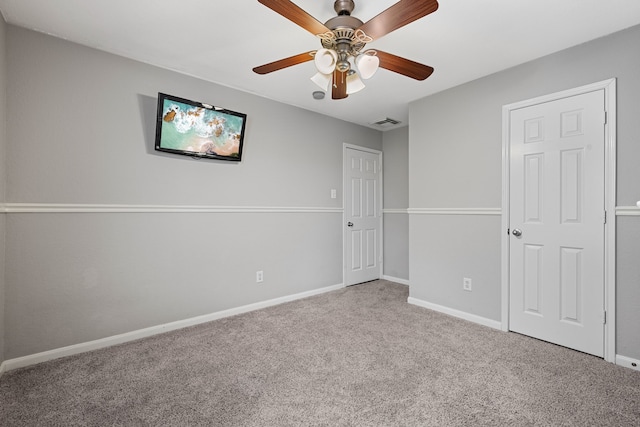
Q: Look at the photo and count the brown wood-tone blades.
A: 5